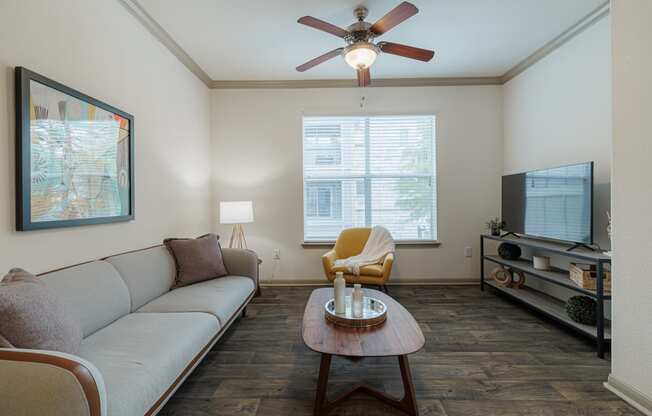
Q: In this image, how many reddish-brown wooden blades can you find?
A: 5